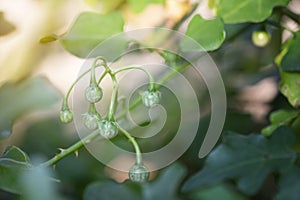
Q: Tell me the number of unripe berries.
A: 7